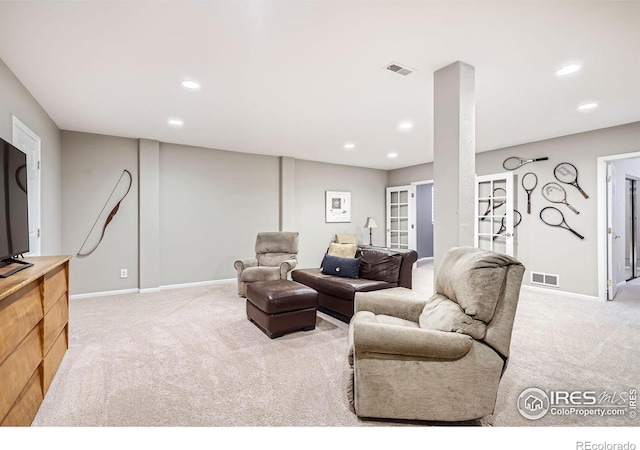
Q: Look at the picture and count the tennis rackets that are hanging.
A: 7